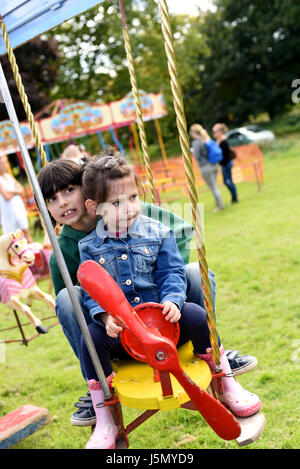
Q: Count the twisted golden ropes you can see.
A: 3